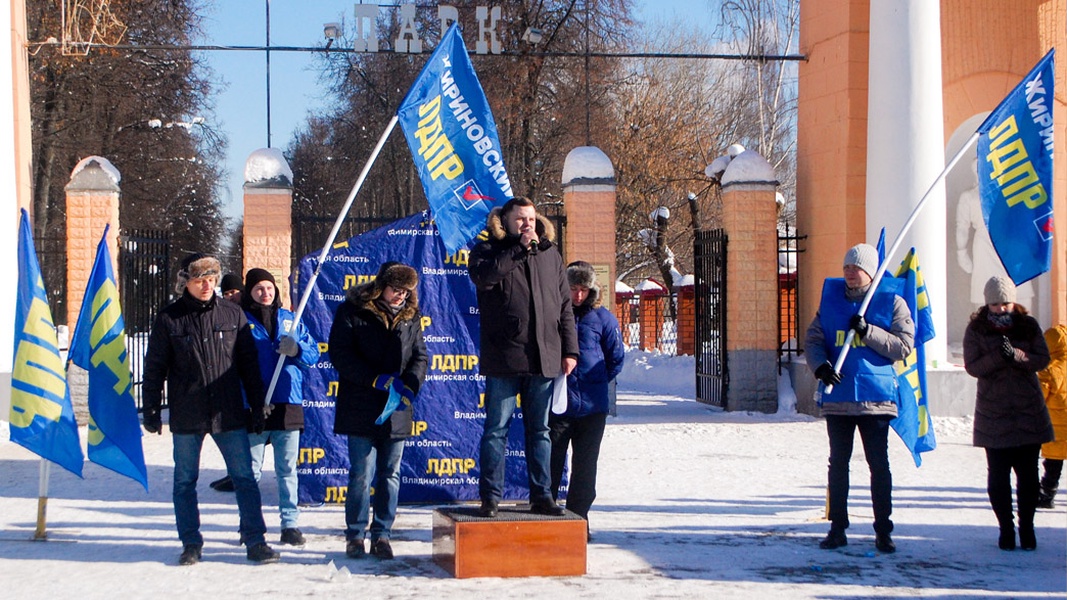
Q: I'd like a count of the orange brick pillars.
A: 4